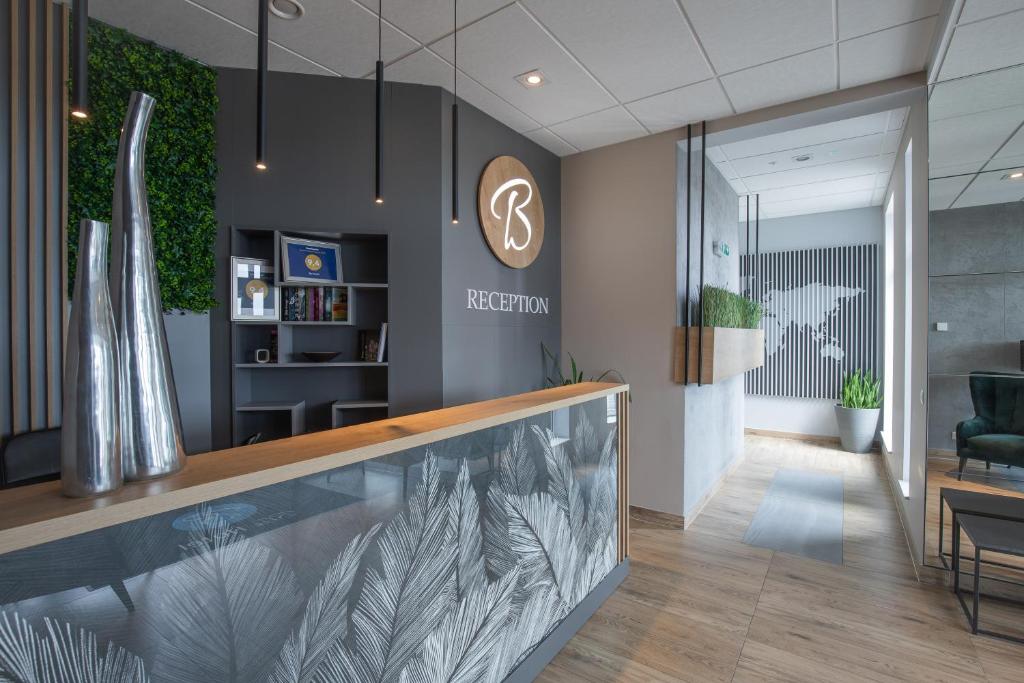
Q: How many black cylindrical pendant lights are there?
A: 4